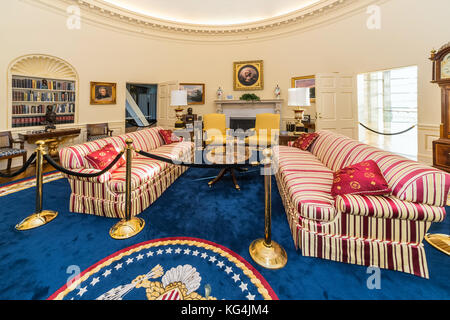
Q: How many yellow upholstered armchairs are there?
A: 2